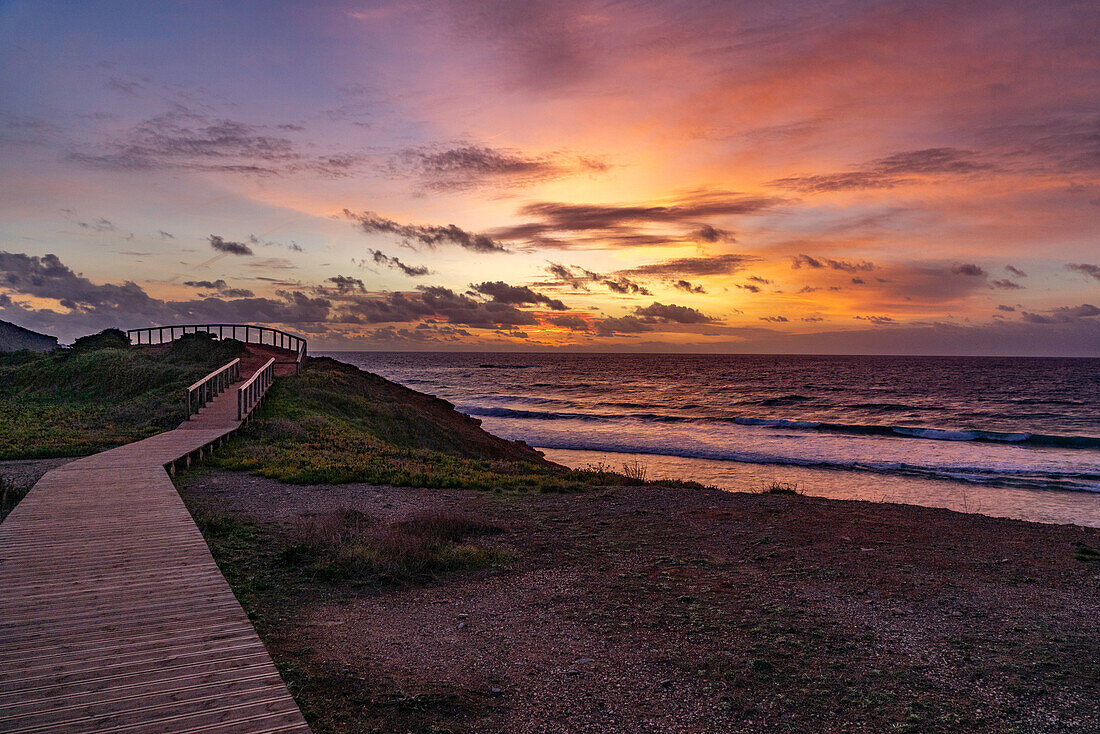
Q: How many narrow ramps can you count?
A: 1